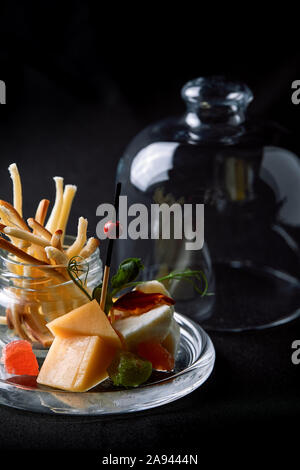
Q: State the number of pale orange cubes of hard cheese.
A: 2